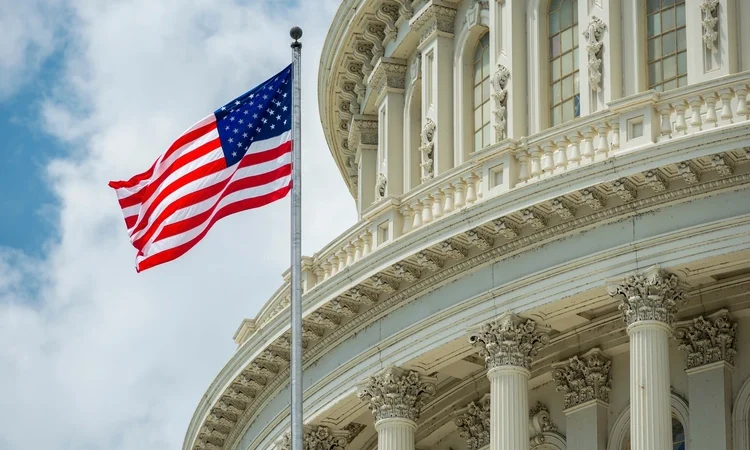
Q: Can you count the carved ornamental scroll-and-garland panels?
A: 5